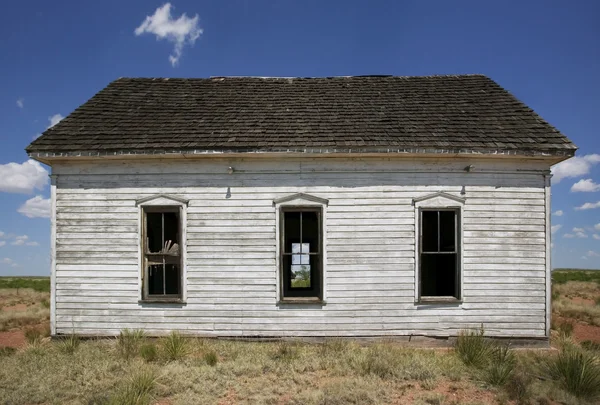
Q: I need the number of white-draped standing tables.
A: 0